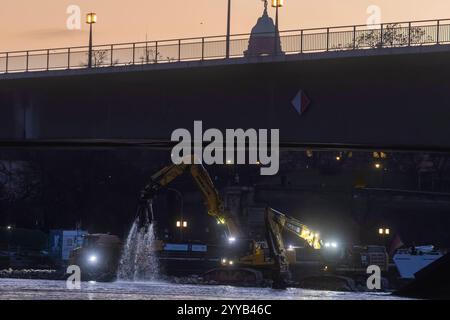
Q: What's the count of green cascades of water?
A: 0